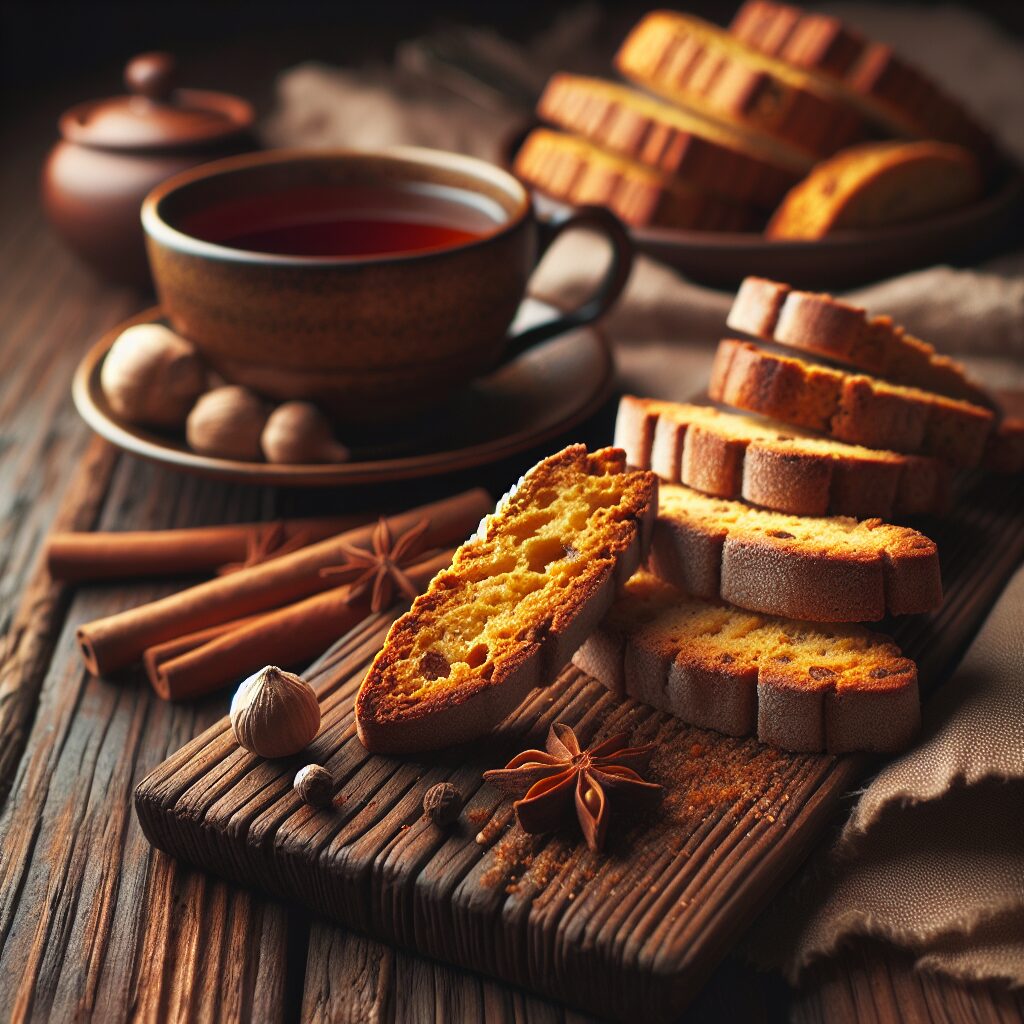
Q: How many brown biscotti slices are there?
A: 11